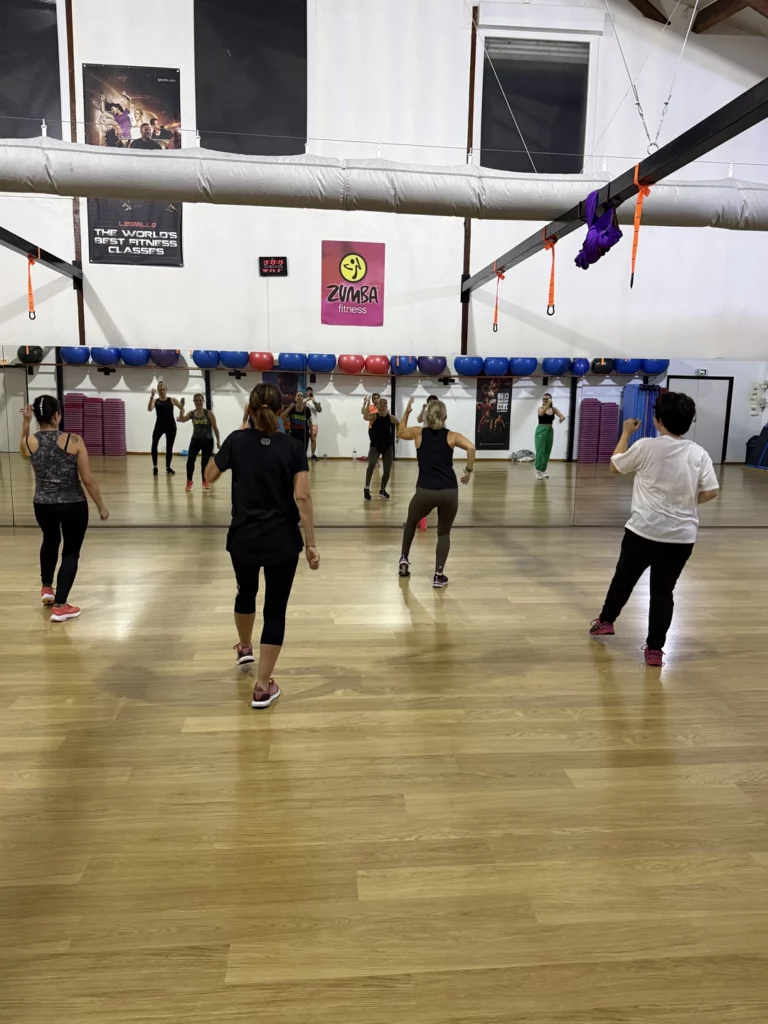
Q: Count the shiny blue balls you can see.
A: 15